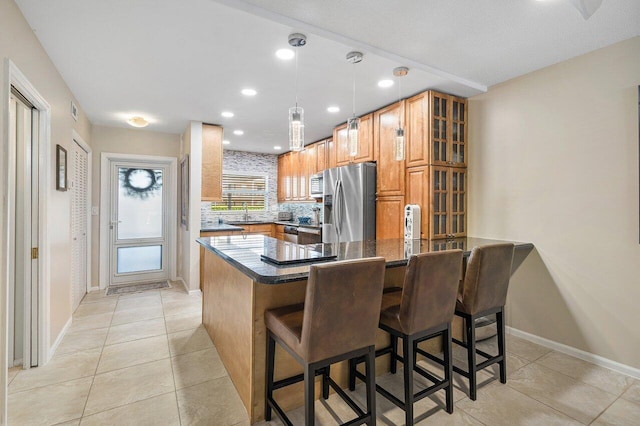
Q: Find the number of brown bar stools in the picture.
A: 3